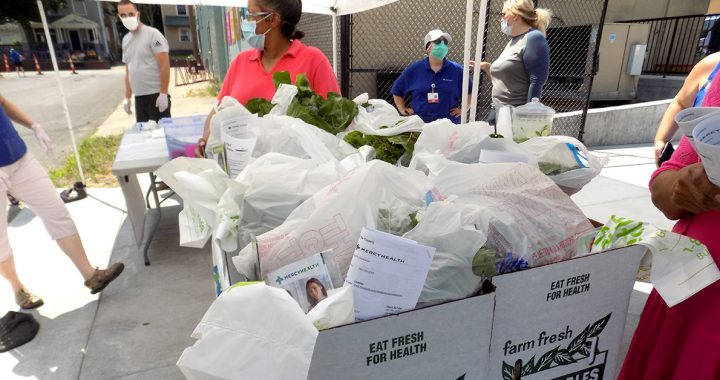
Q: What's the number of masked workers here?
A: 4